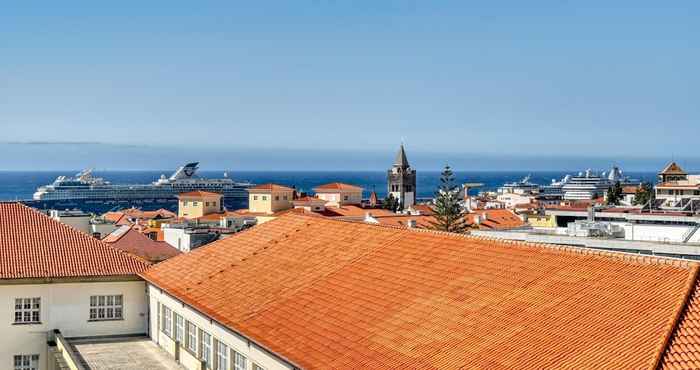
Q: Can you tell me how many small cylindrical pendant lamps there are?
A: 0